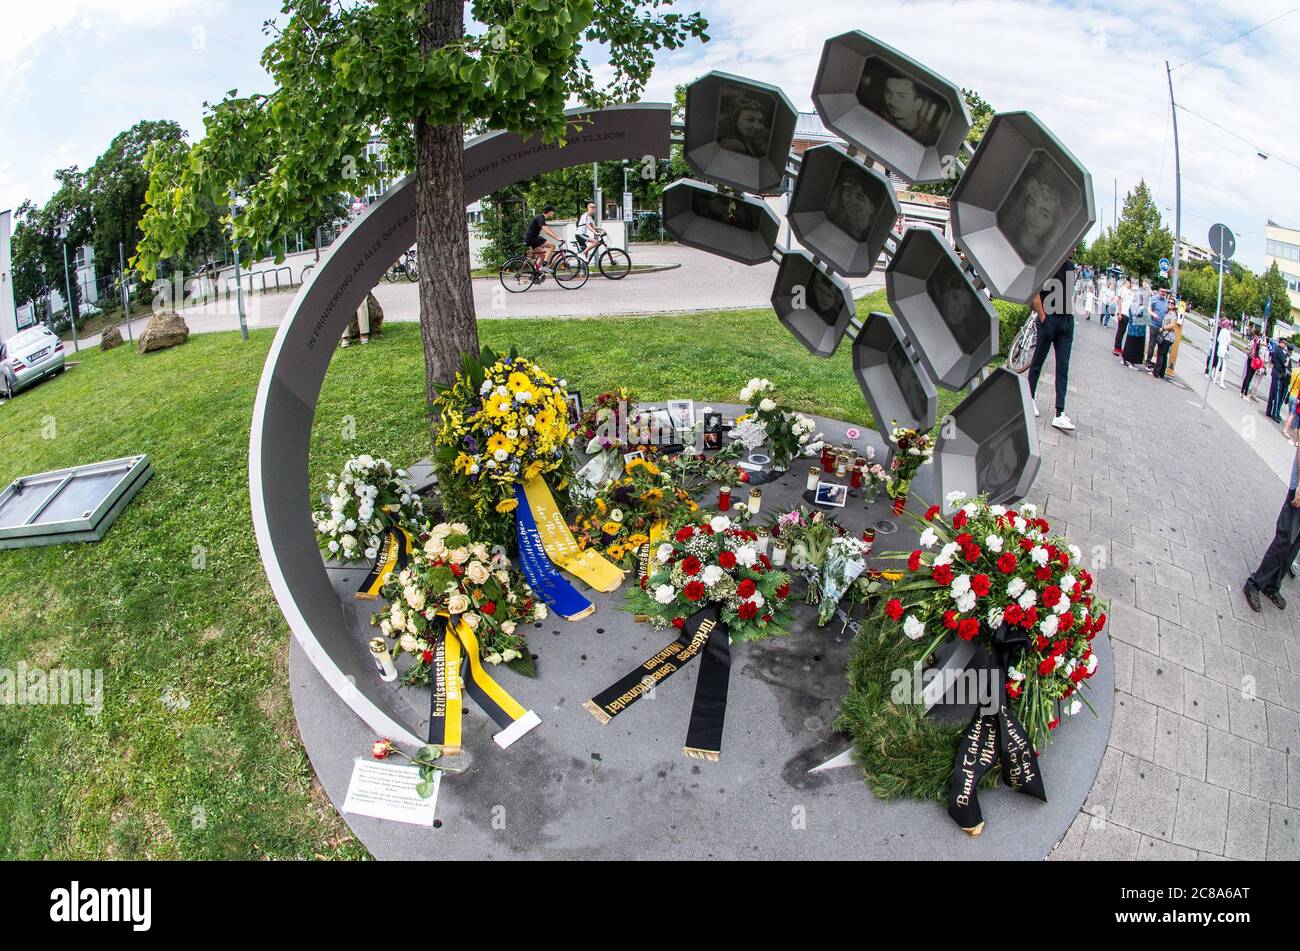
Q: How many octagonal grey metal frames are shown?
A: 9